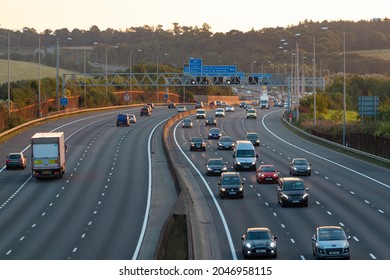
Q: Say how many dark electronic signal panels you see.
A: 4